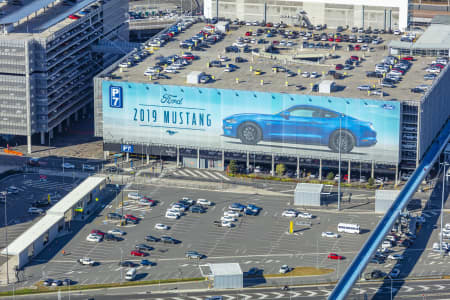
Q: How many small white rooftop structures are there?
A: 3